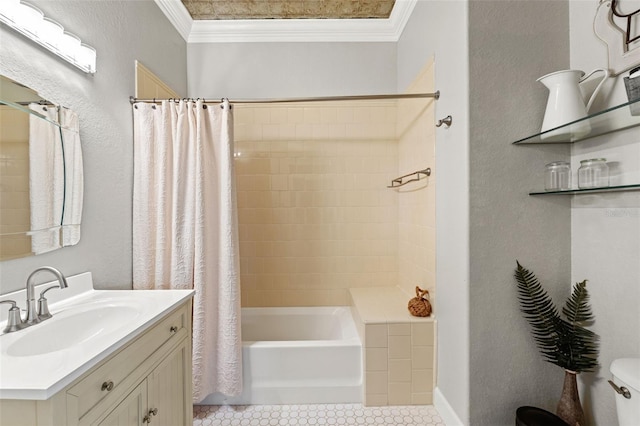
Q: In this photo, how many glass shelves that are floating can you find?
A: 2